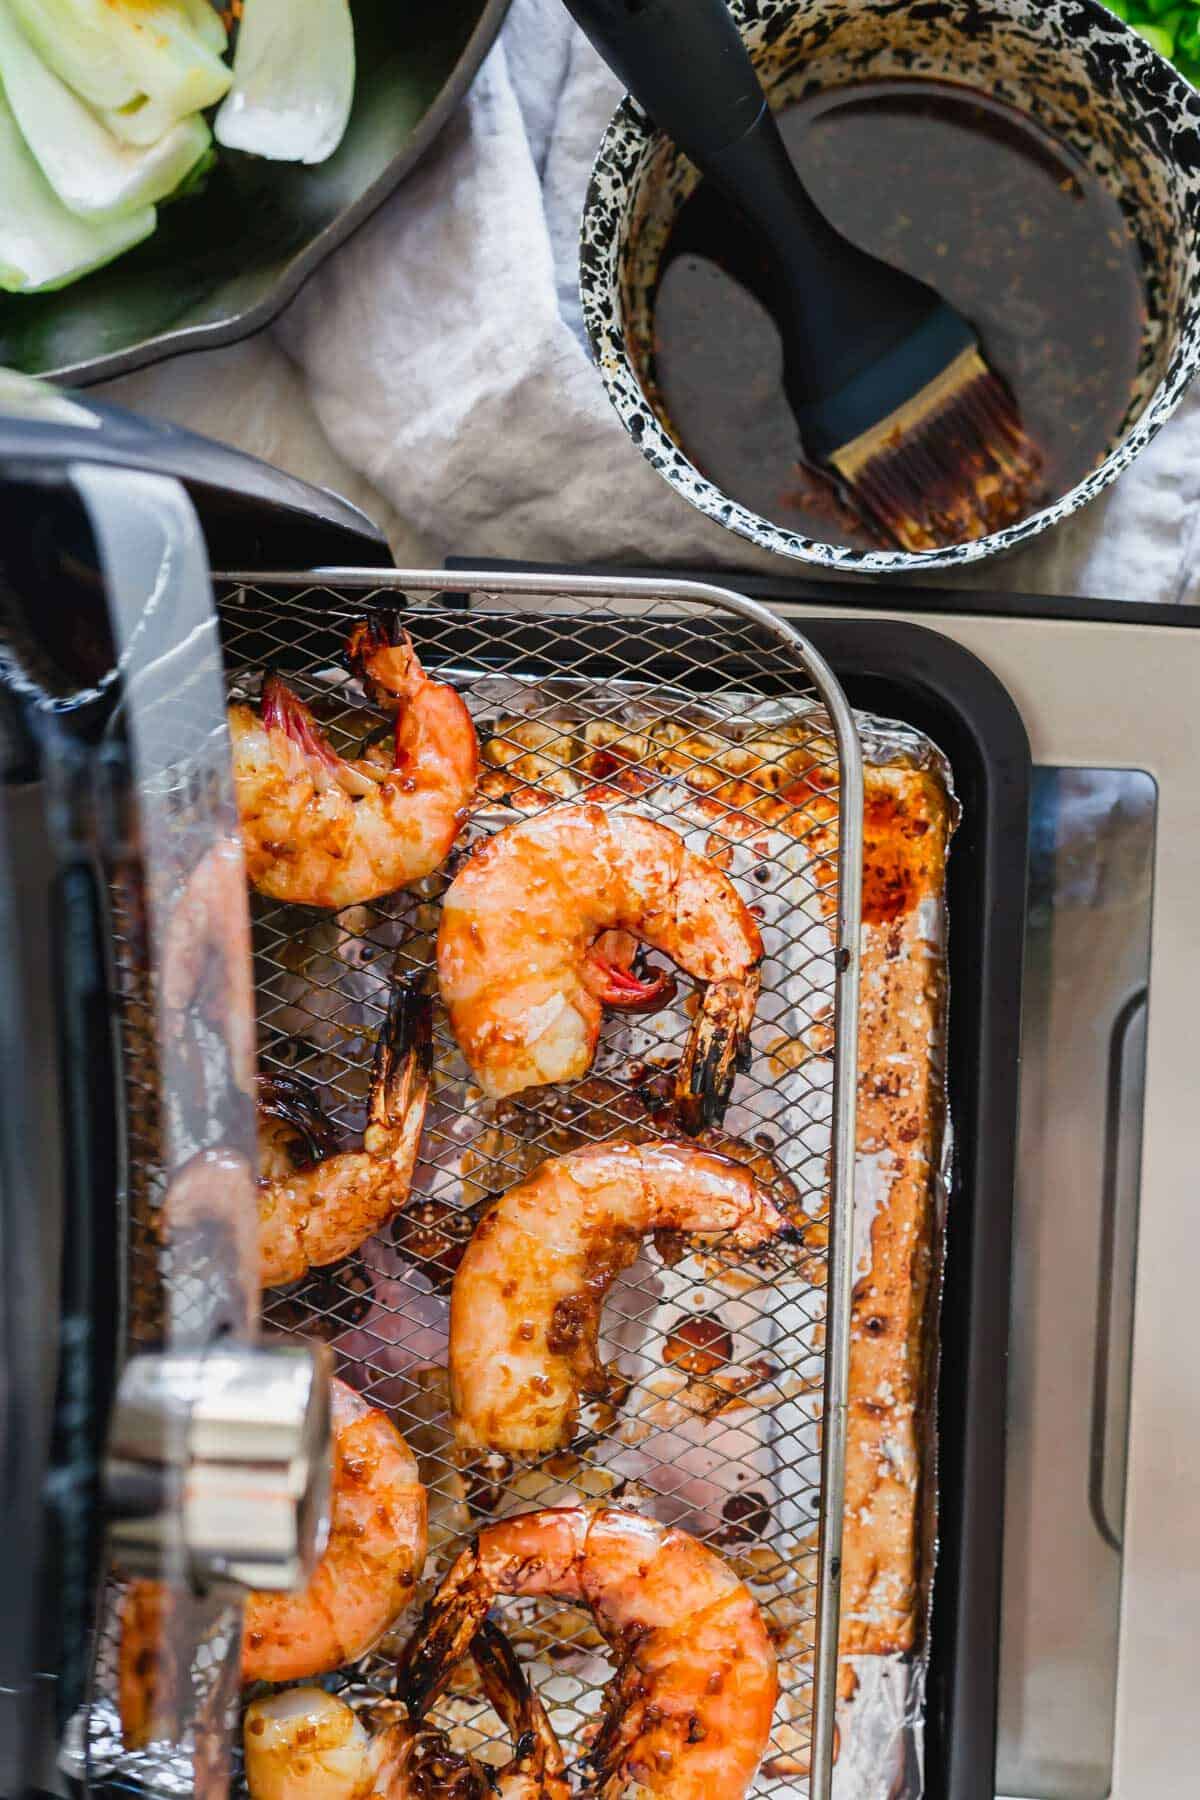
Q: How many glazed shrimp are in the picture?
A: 7